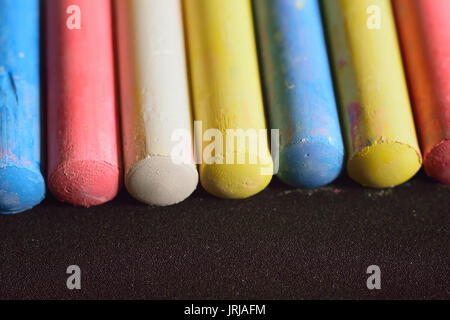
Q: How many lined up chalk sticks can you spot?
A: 7